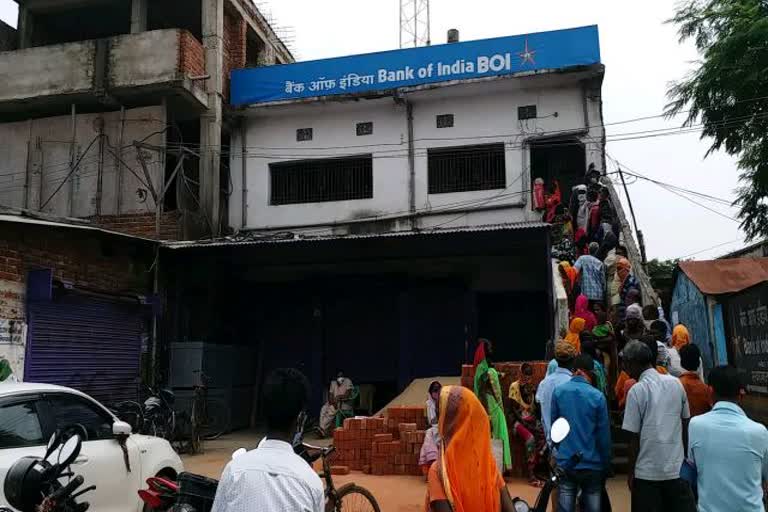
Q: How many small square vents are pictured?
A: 4